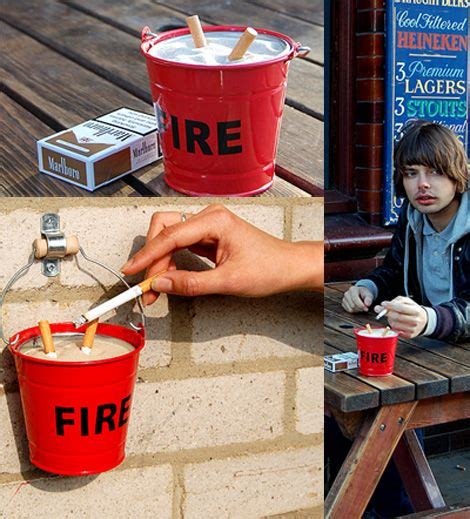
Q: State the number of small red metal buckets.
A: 3